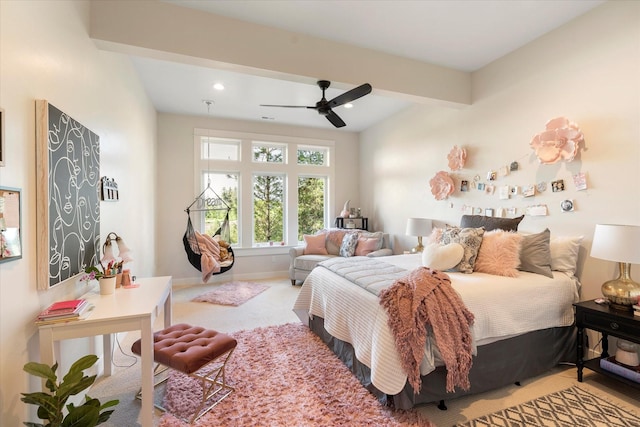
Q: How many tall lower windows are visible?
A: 3